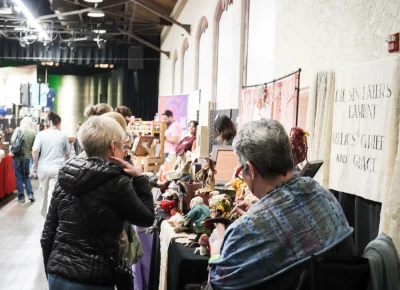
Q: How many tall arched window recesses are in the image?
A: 5